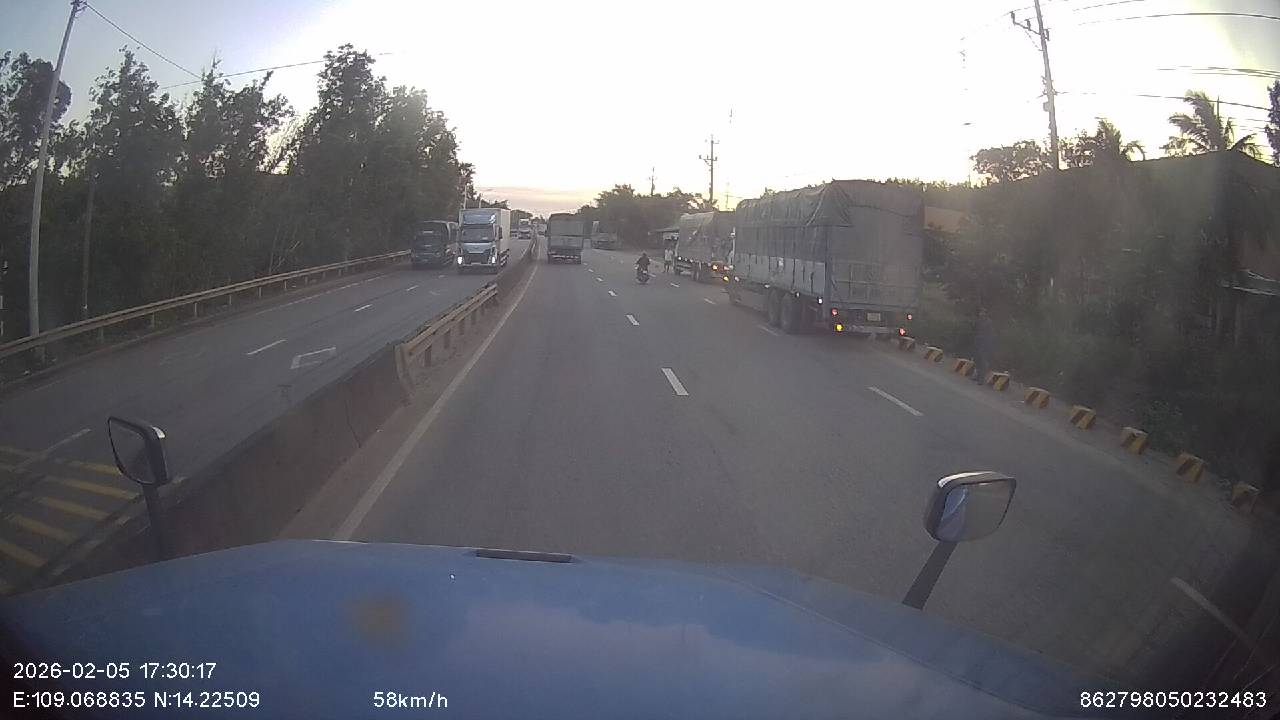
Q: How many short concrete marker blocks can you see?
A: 9